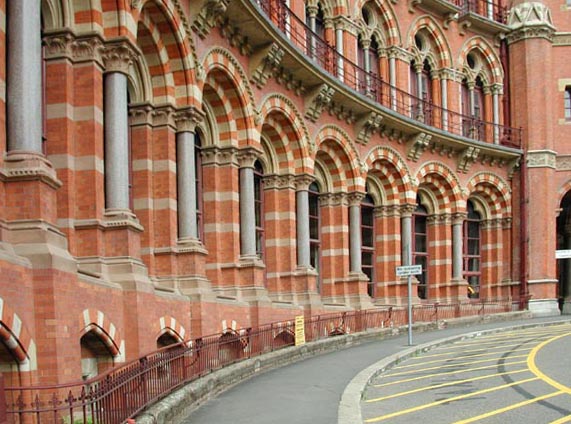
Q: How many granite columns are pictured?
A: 8